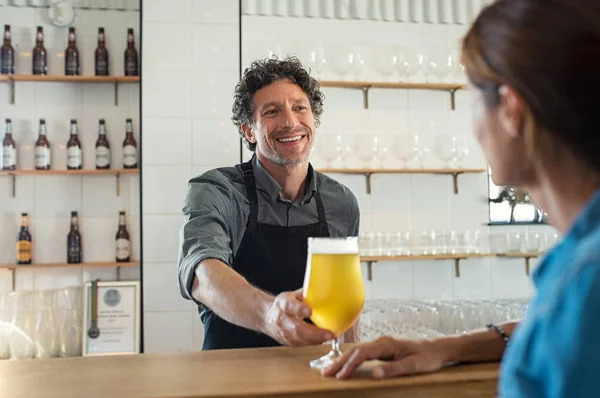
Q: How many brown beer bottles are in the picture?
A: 13